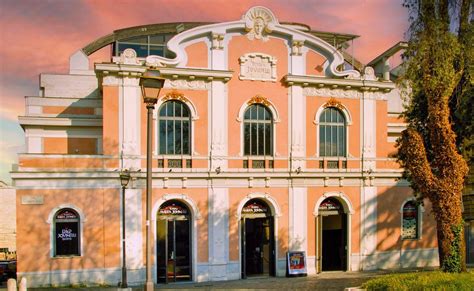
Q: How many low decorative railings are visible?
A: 3